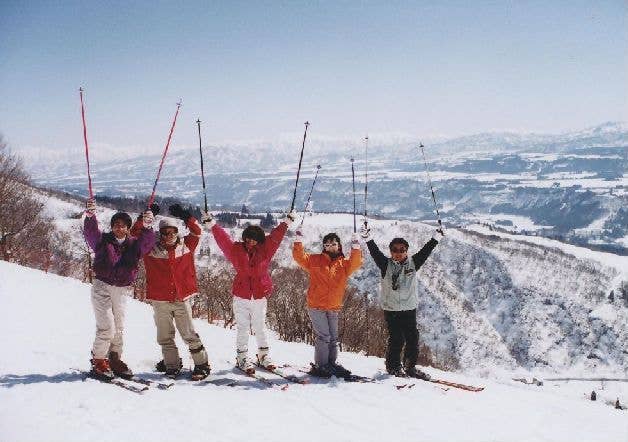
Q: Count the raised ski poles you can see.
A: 8